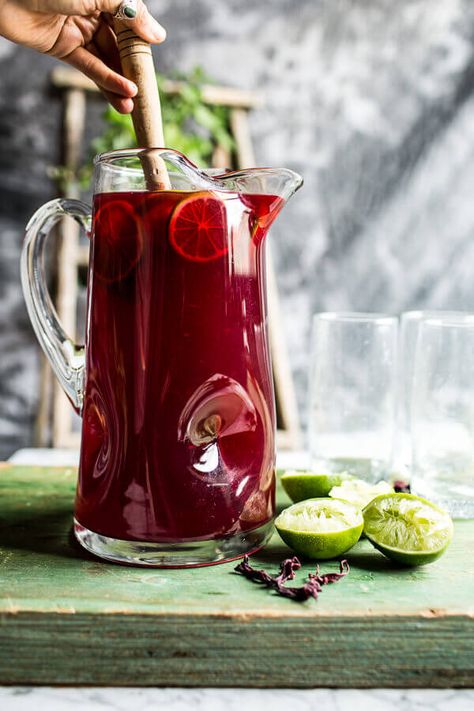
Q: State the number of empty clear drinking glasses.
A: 3